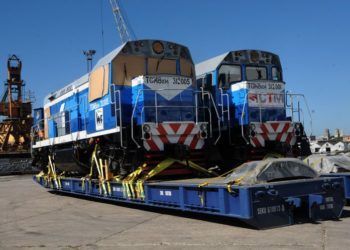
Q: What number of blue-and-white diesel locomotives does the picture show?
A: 2